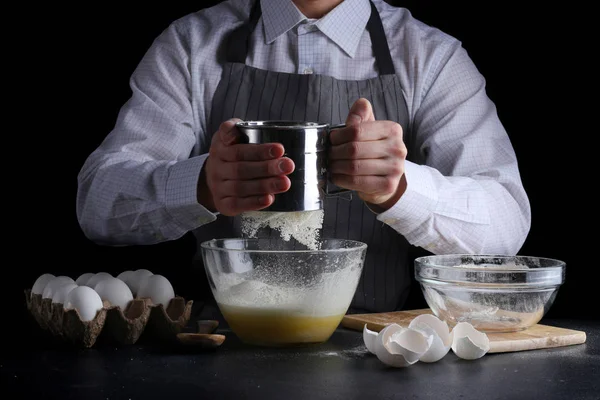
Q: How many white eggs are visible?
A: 10